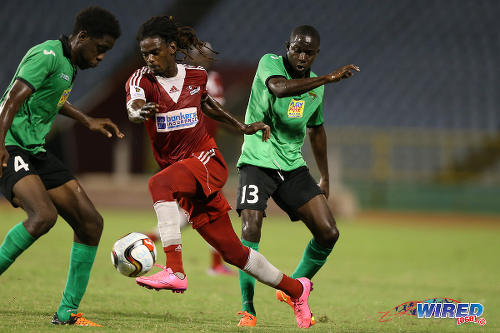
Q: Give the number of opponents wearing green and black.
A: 2